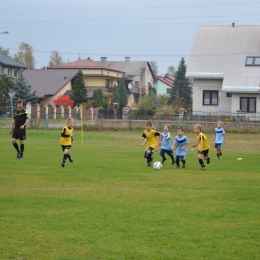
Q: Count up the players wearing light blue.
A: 3